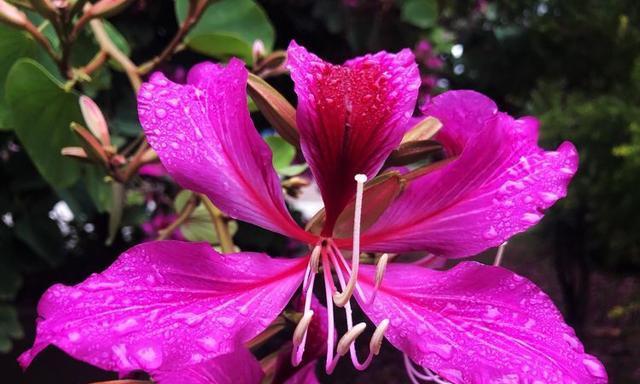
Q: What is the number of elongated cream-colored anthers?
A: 5